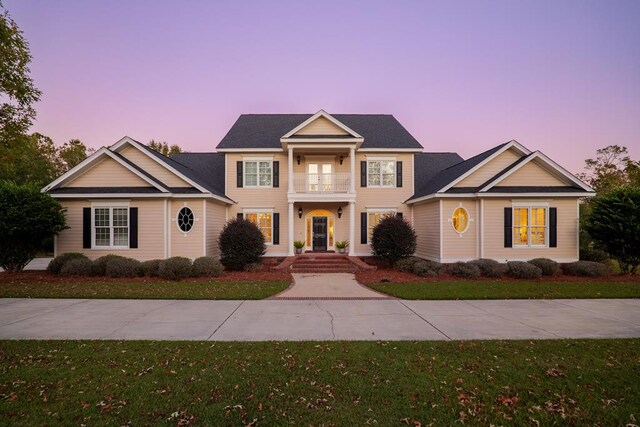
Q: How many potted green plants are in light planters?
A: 2